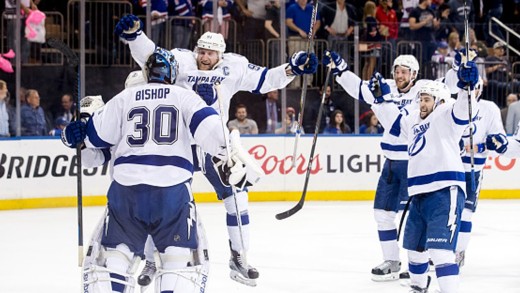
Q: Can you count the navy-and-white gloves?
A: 9